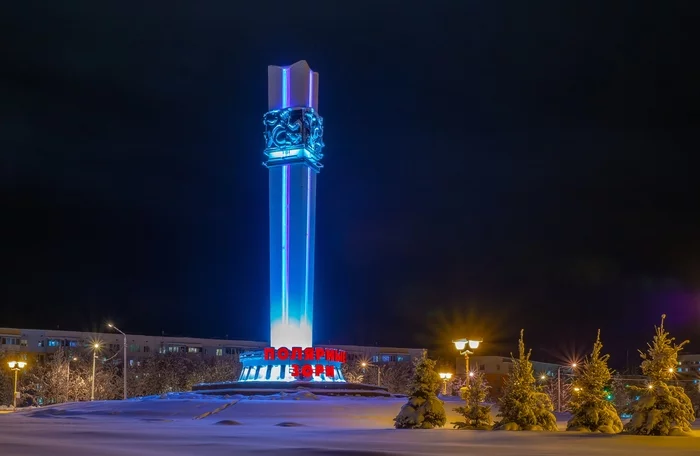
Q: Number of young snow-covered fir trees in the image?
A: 5